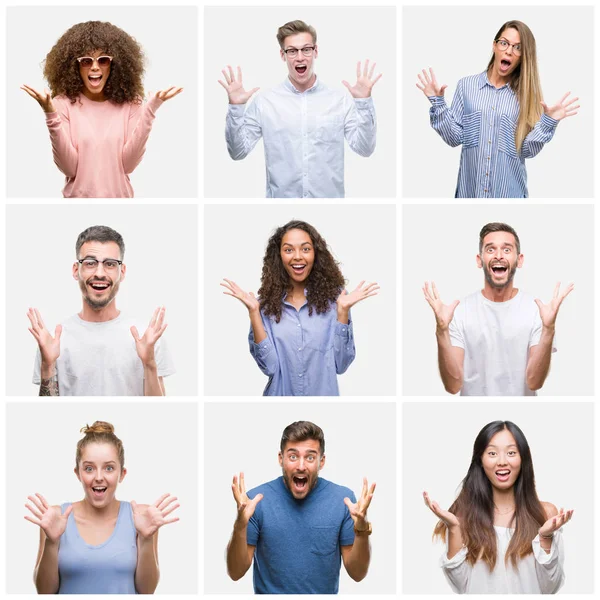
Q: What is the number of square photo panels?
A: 9